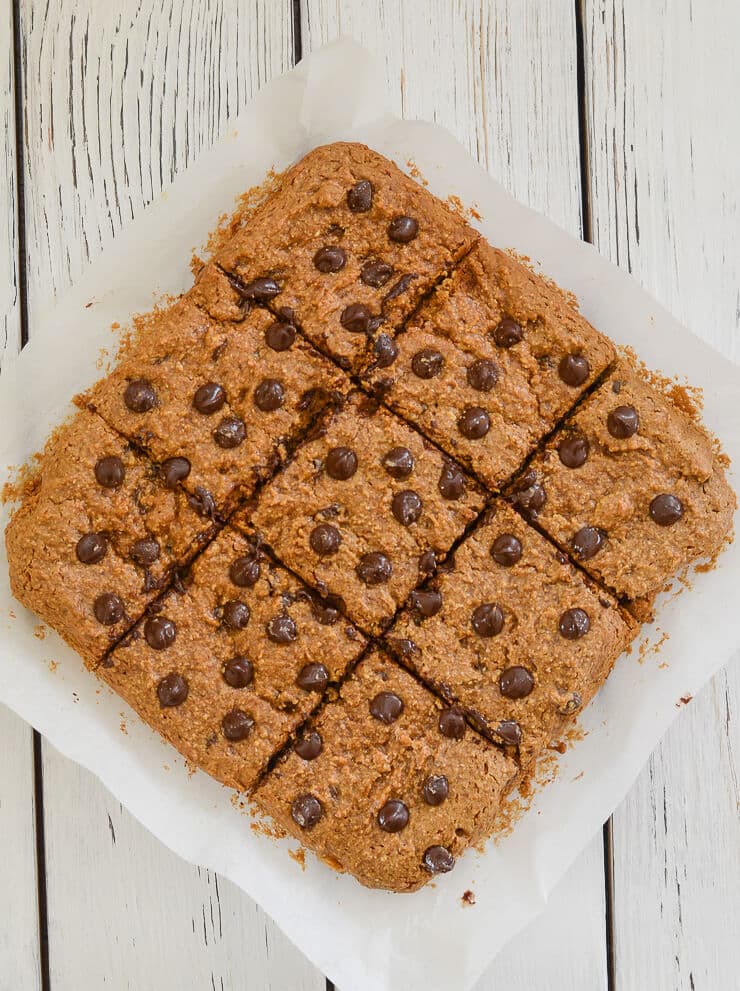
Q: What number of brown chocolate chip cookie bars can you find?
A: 9